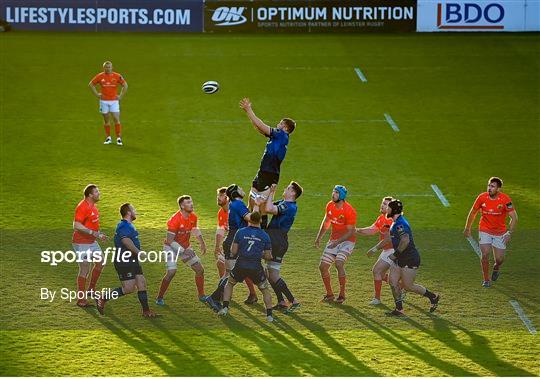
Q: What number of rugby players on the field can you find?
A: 13